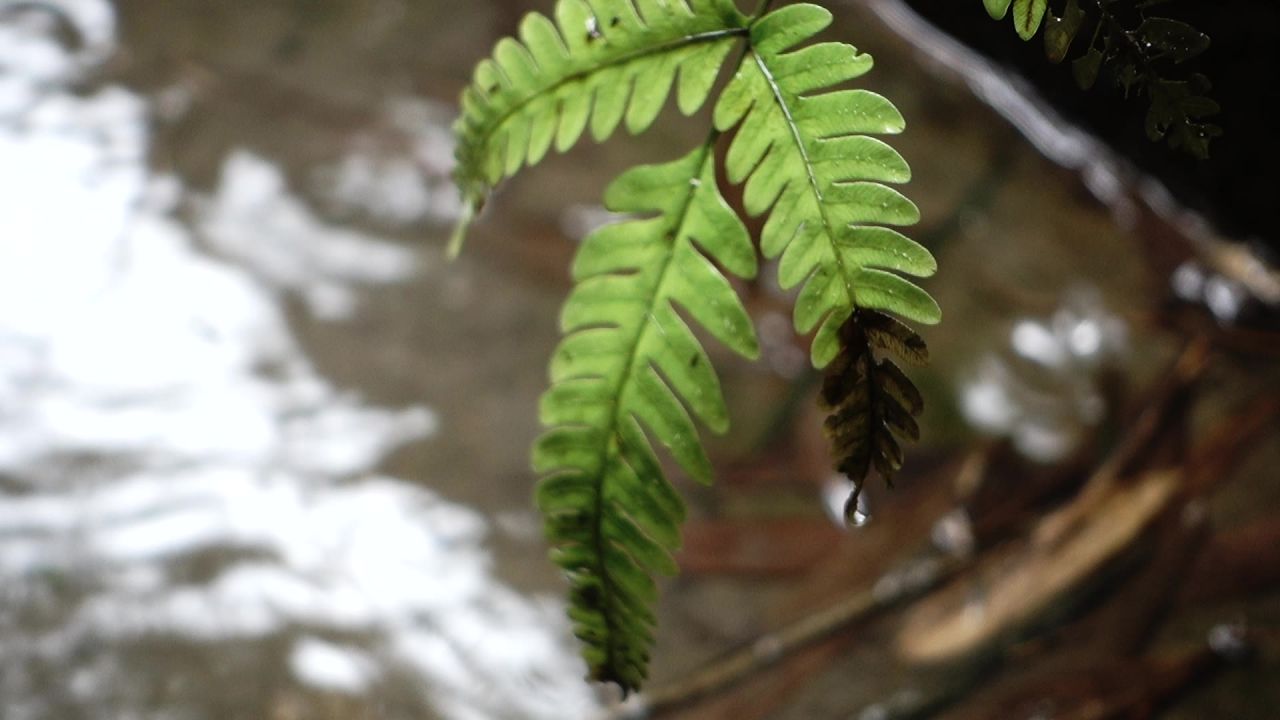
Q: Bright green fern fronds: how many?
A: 3